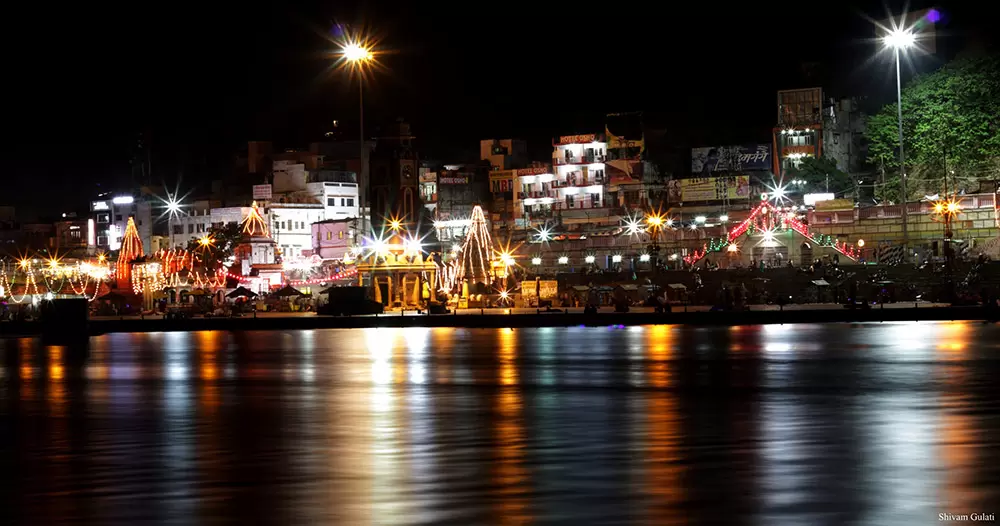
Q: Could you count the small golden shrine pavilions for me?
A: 1